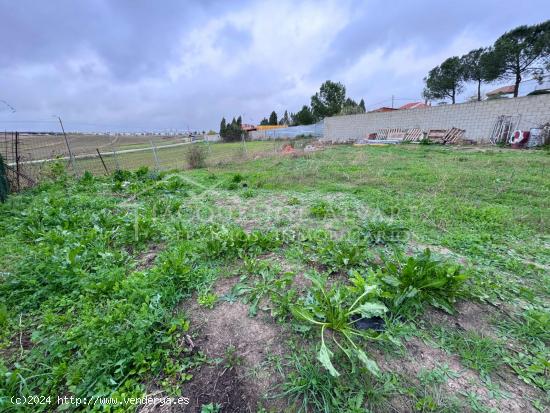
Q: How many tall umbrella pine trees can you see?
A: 3